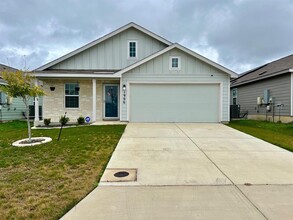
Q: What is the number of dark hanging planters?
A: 2